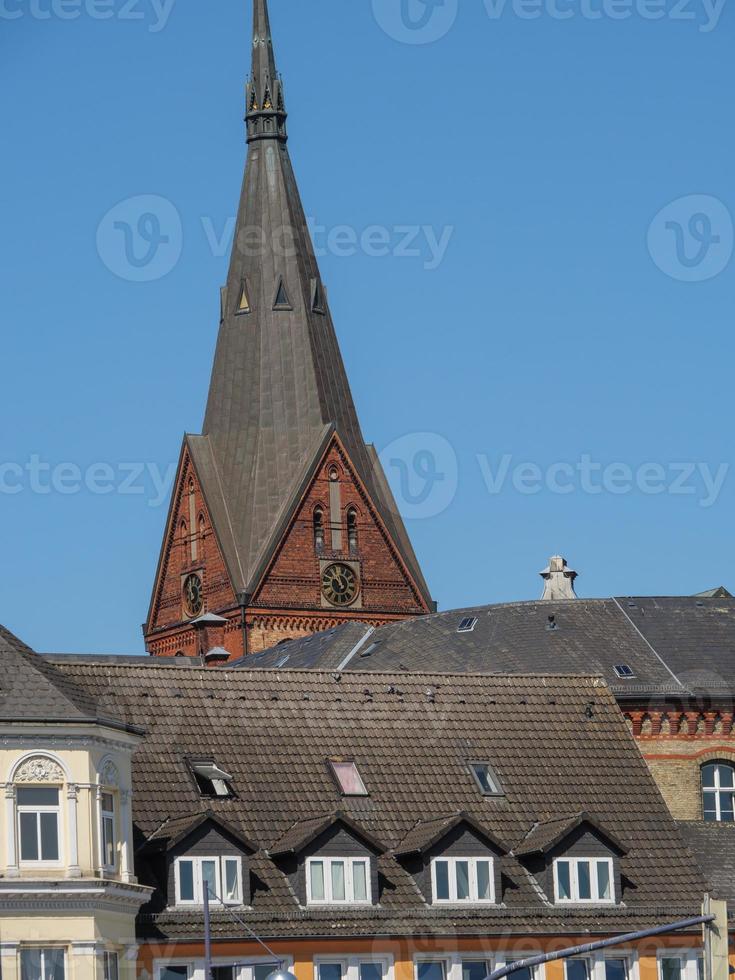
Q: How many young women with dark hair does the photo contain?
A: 0